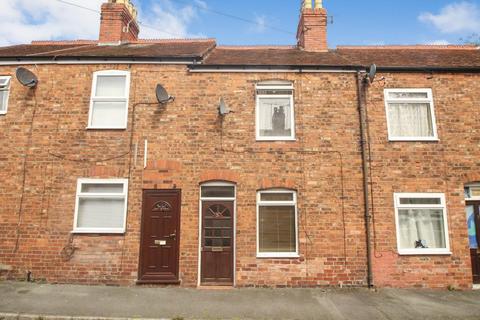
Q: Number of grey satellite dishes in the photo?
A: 4